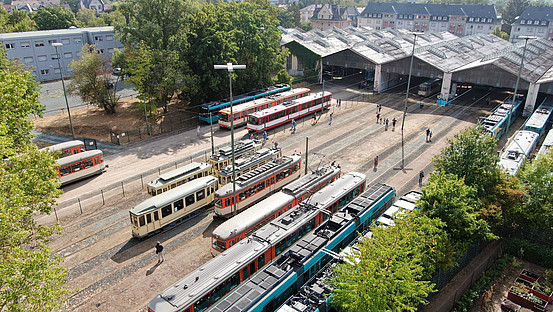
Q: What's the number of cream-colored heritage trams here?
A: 4